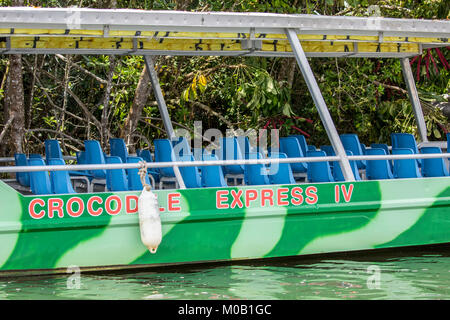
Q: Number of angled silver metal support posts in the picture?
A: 3